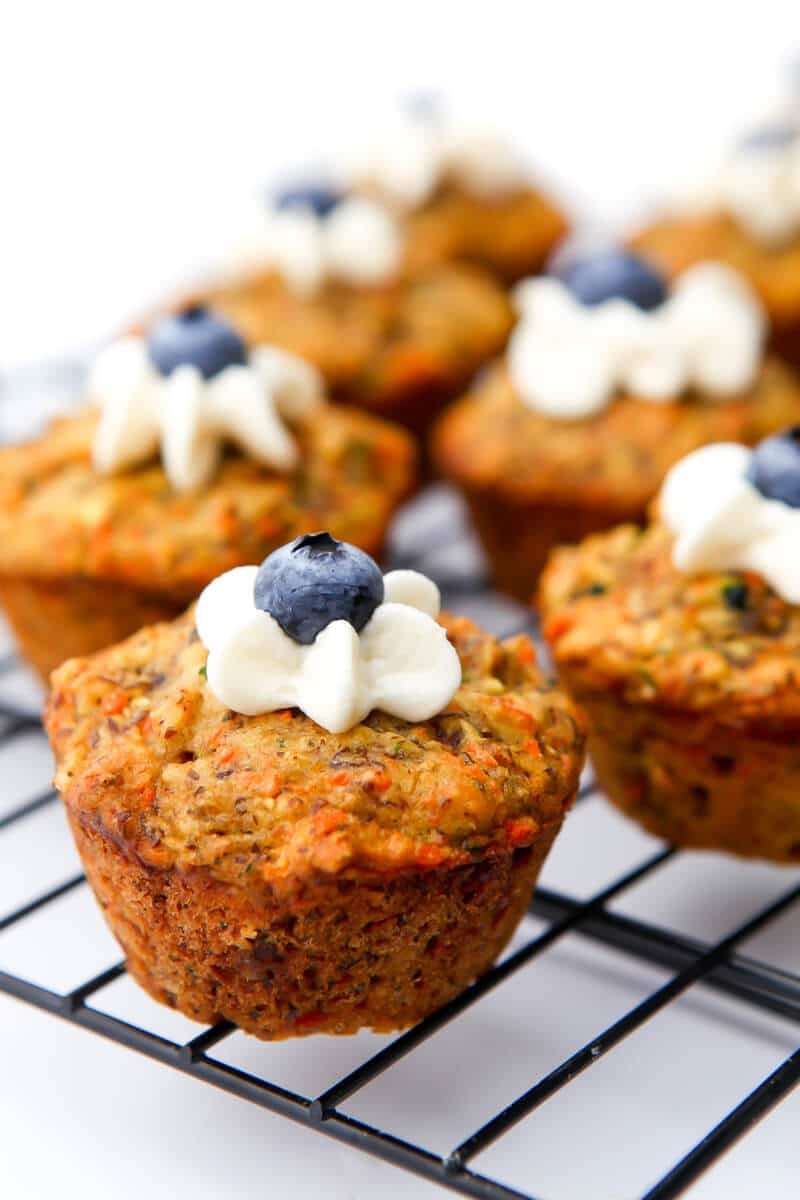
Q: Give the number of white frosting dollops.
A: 7